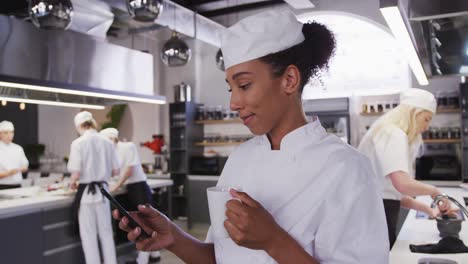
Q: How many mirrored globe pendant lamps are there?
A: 4